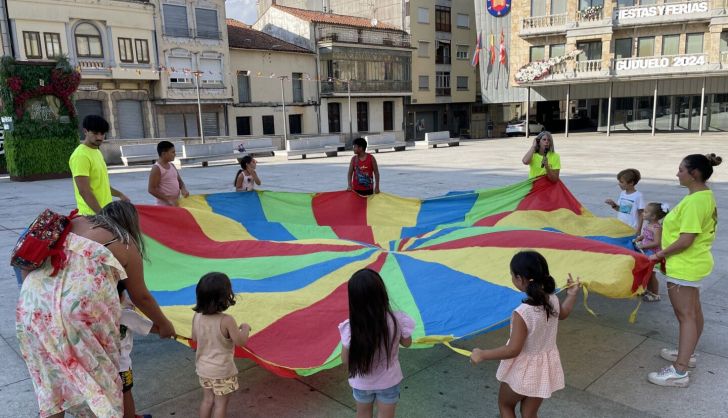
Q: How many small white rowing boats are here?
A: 0